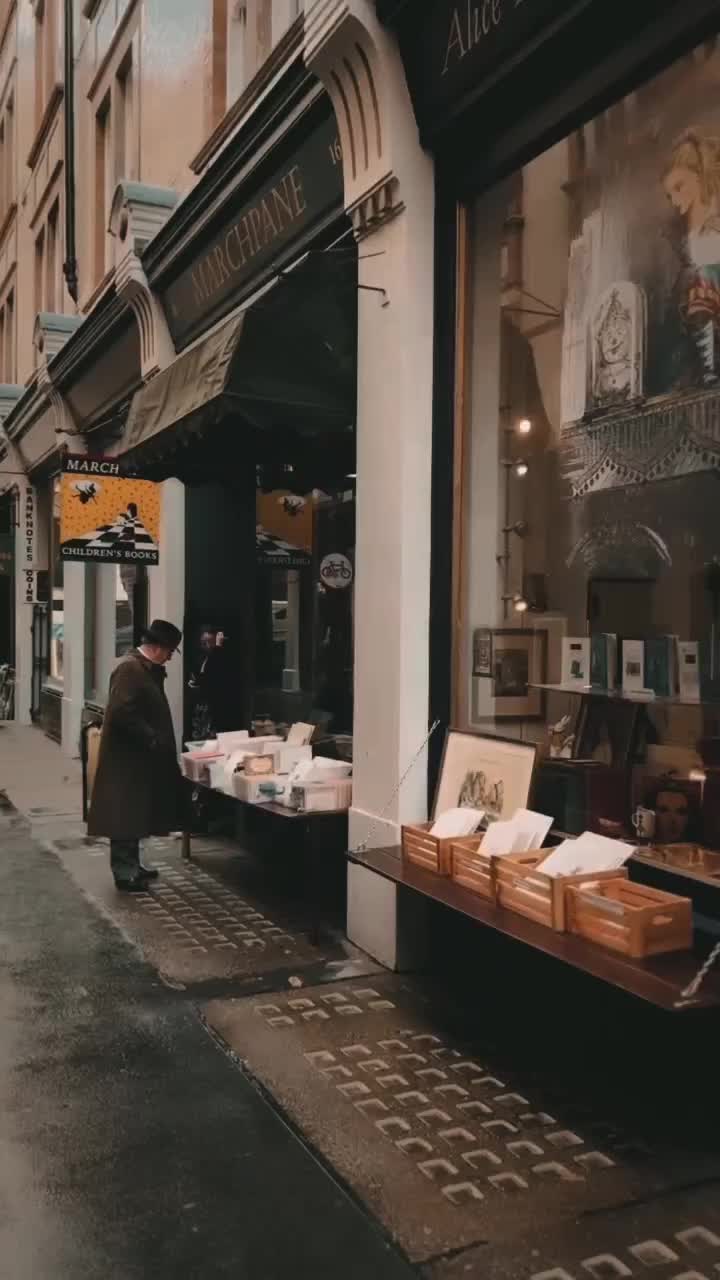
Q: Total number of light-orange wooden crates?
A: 4